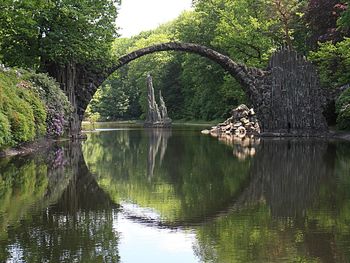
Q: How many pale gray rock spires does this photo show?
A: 2